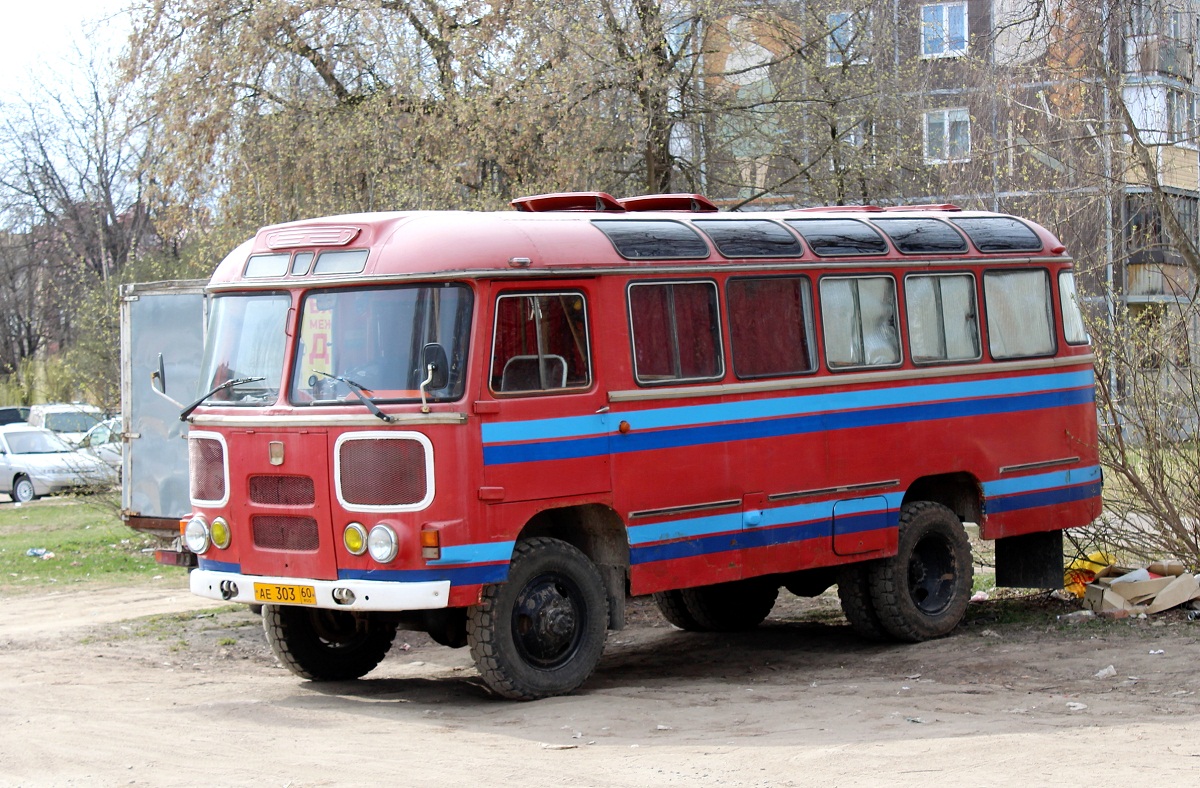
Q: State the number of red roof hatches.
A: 4